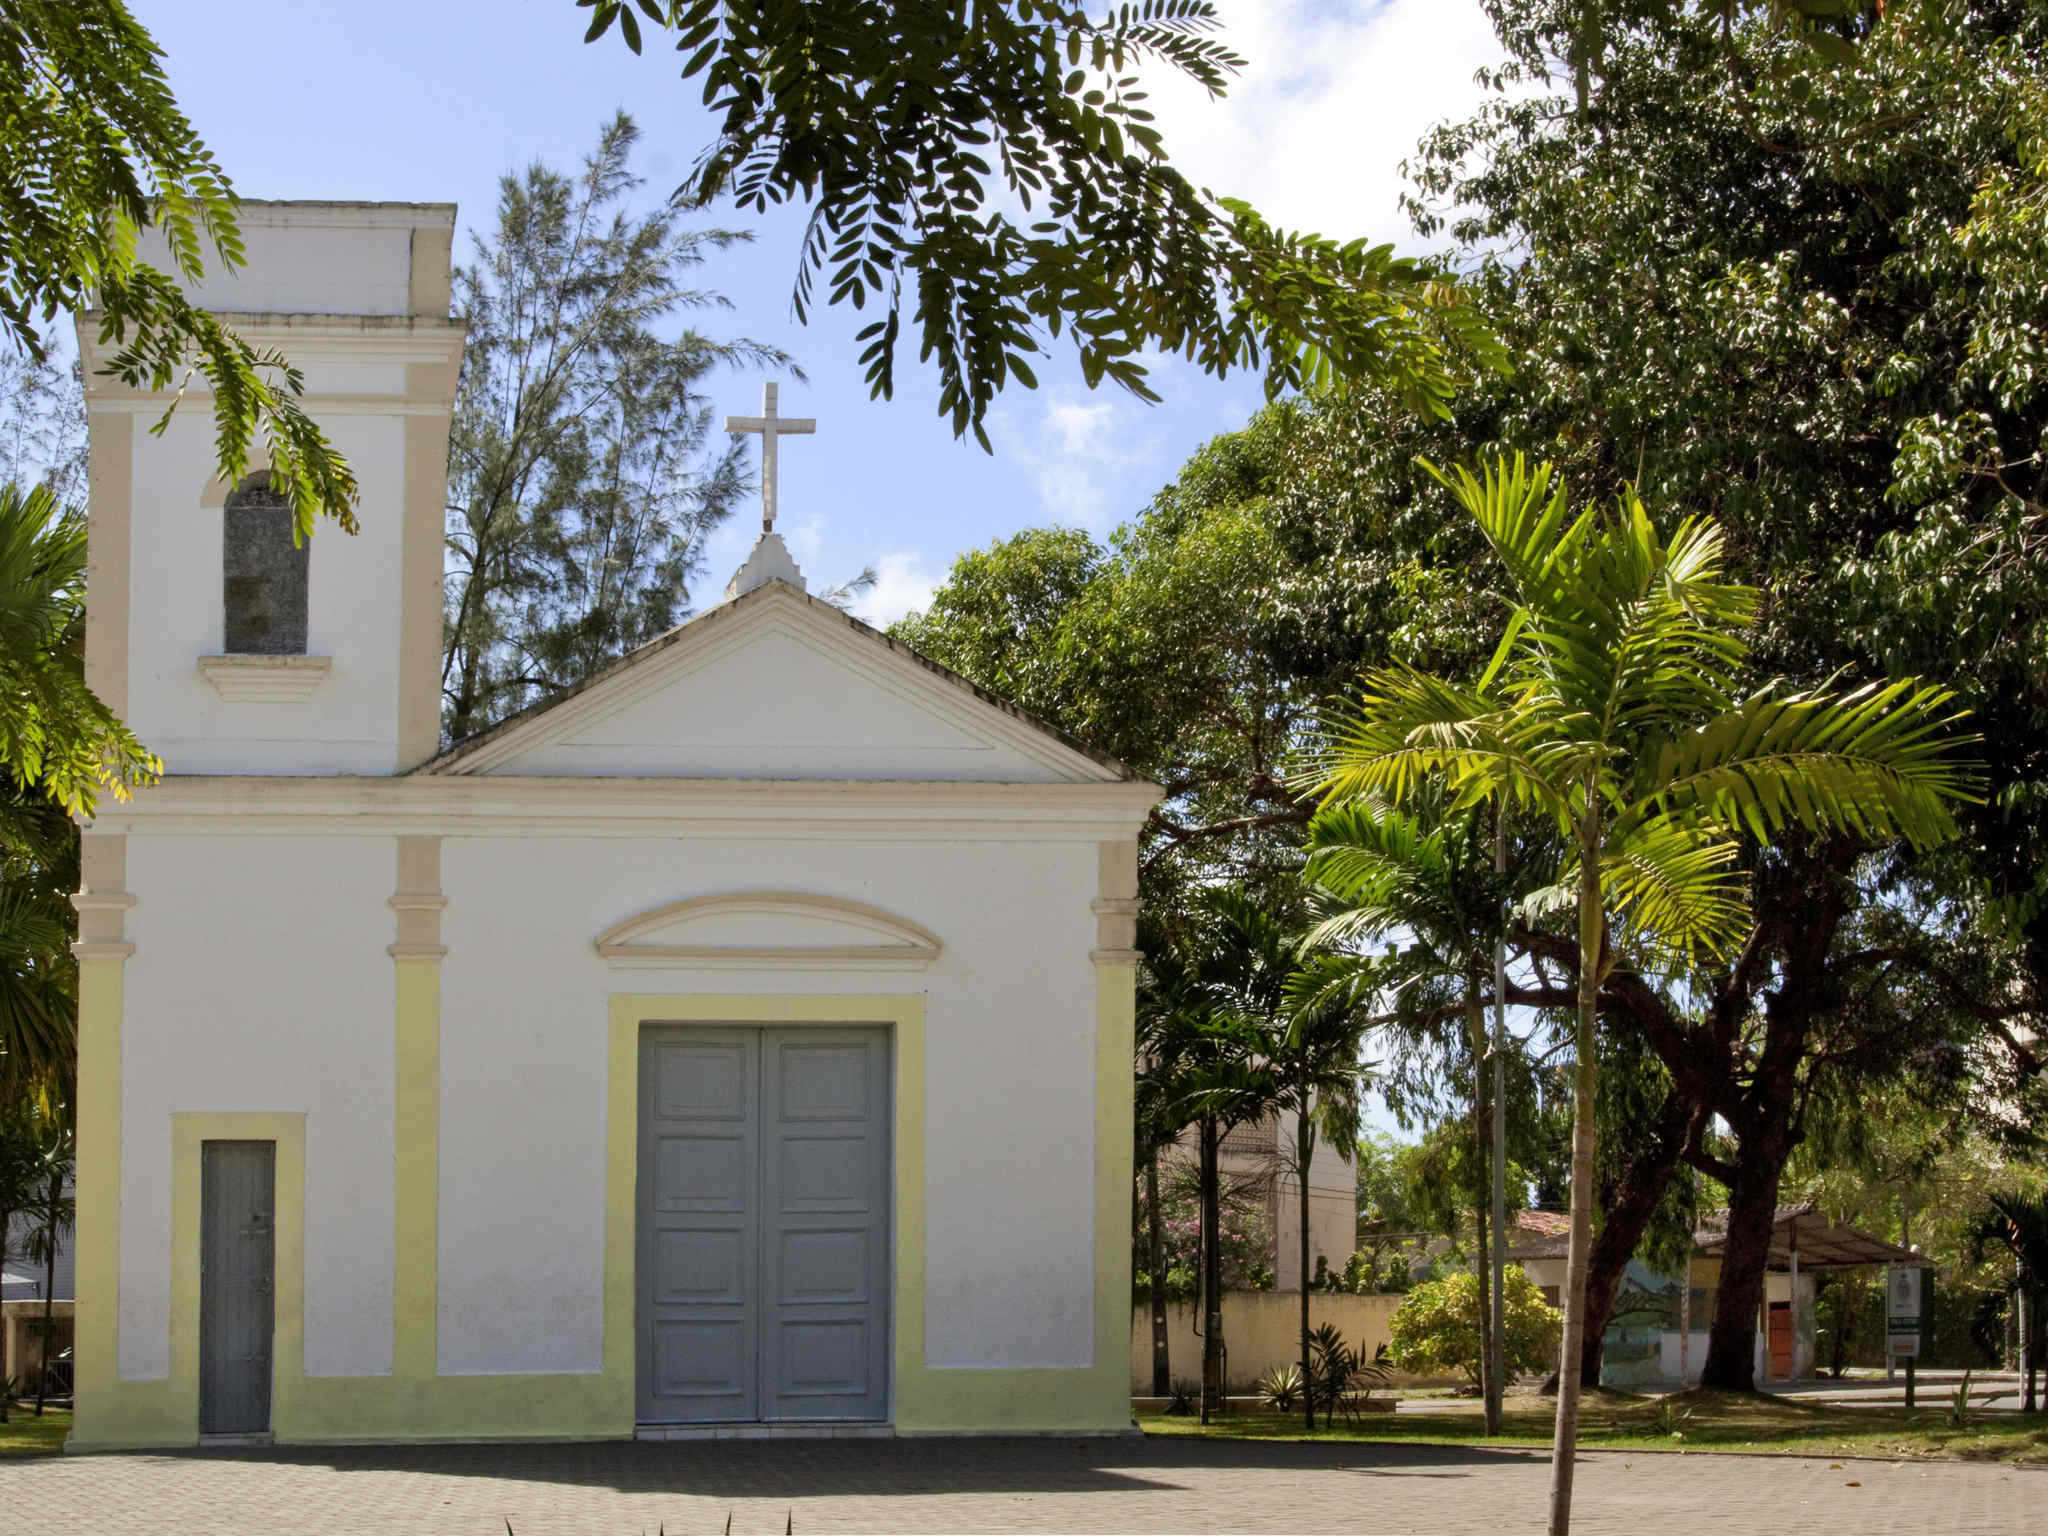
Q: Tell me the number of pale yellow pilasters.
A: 3